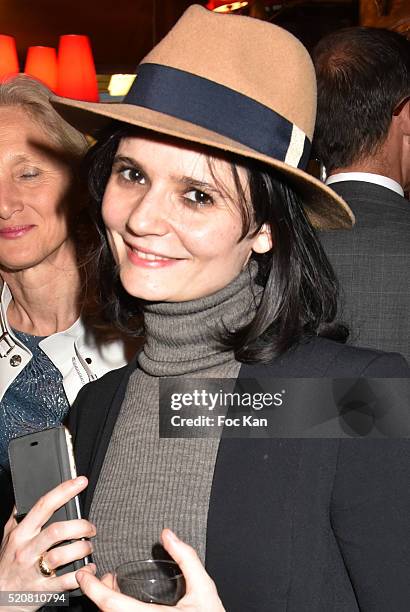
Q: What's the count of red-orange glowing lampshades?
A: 3